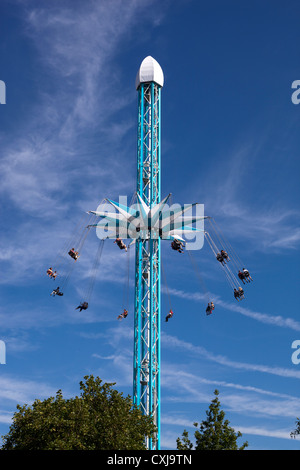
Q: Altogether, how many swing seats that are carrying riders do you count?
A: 12